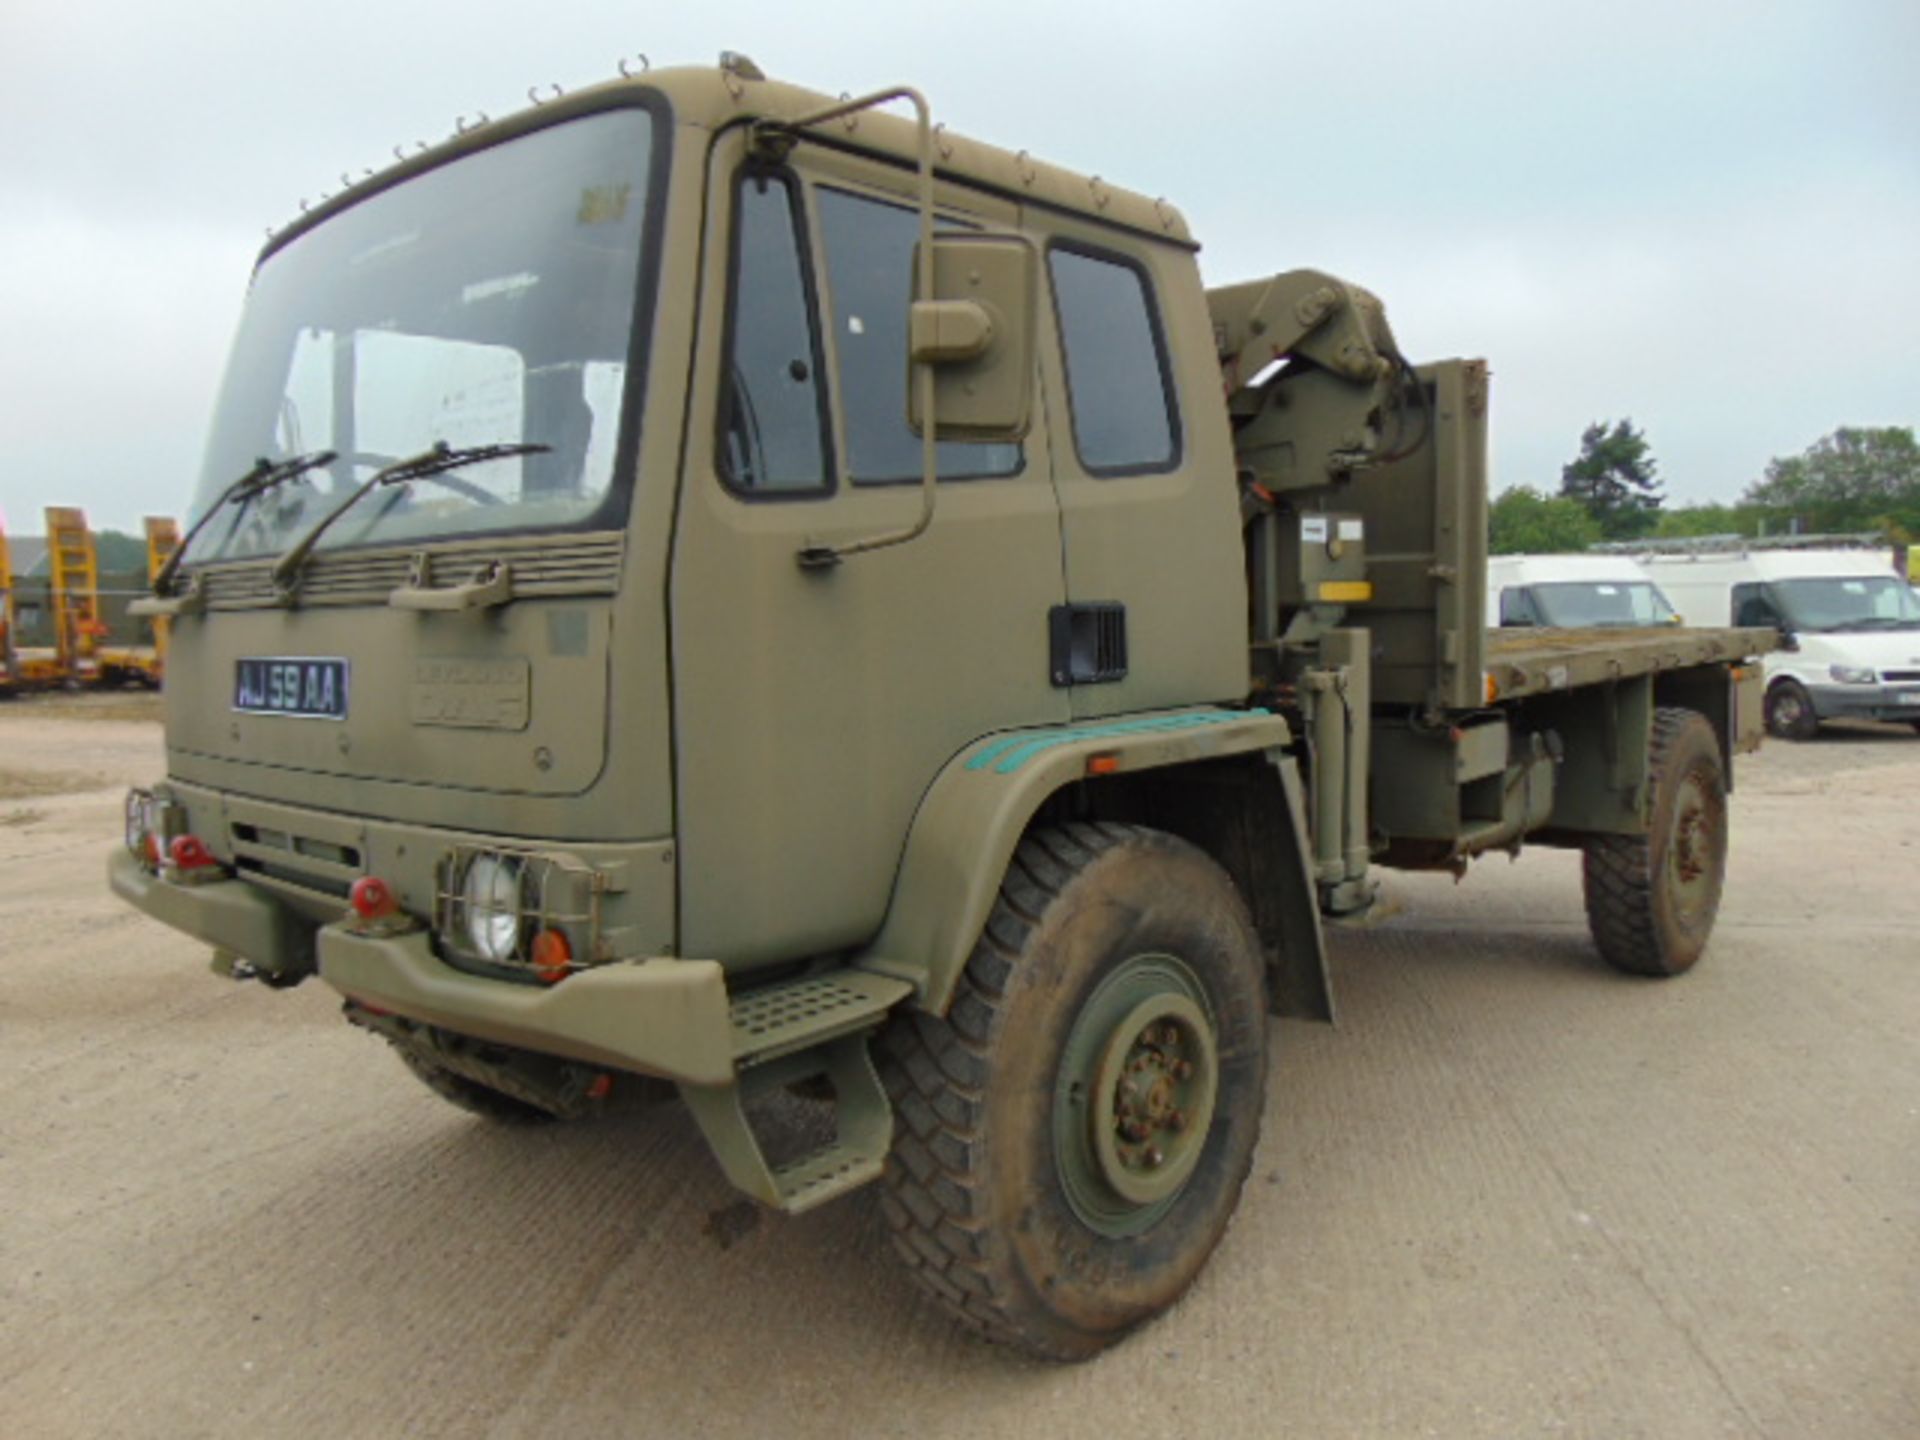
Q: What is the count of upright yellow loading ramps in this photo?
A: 3